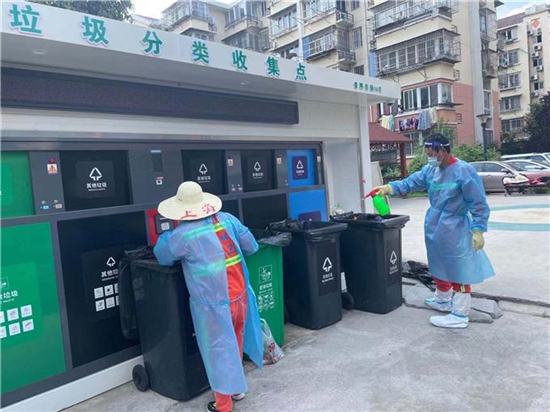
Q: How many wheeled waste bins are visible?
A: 4